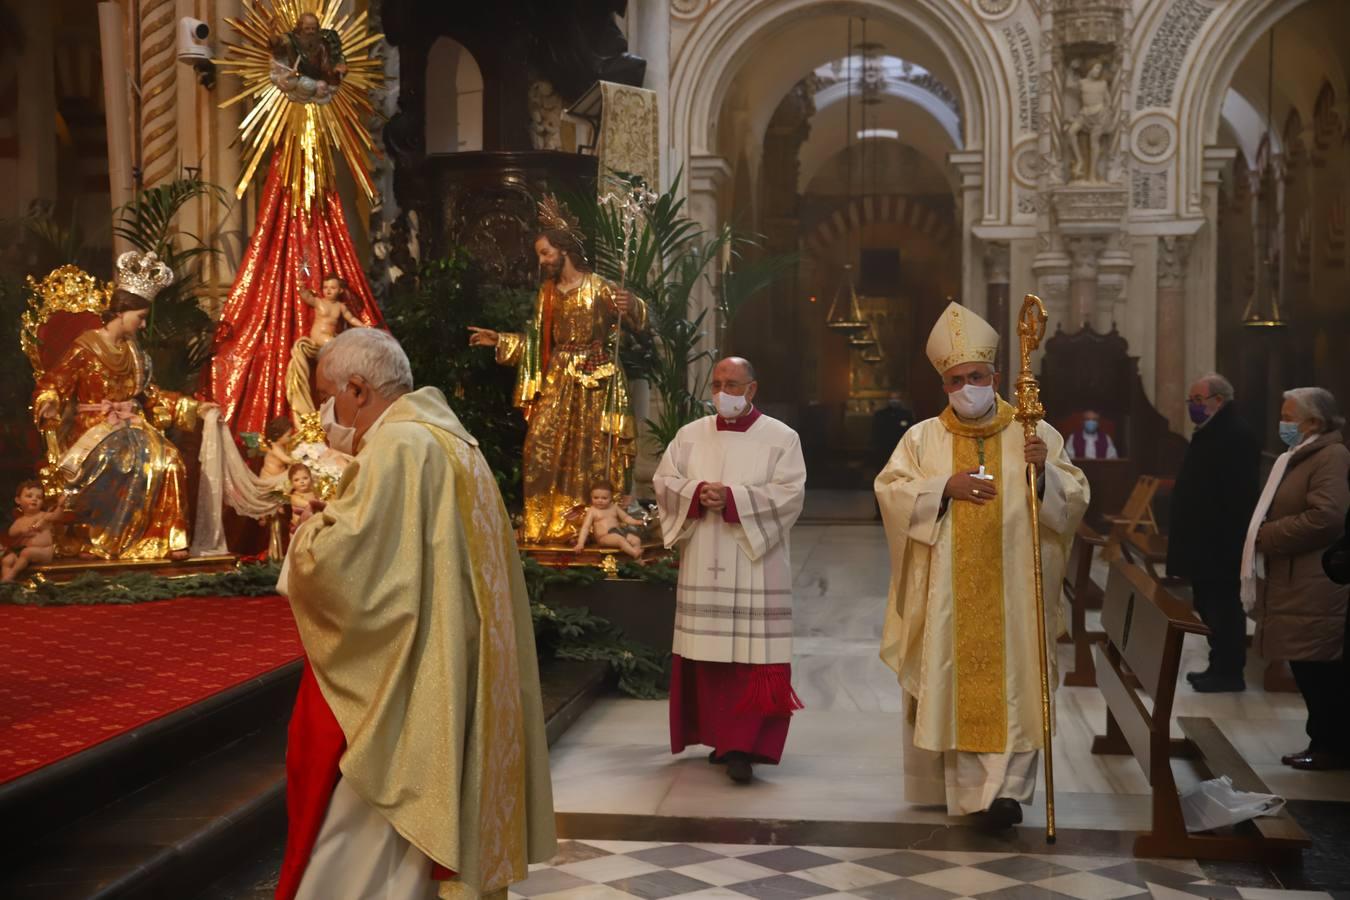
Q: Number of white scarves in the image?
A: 1